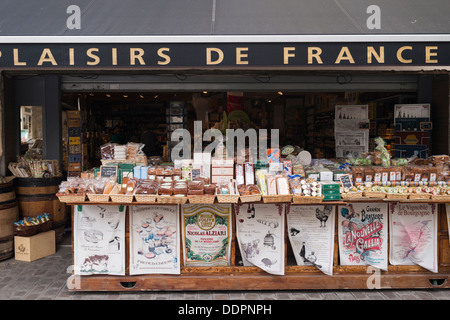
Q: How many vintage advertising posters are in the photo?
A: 7